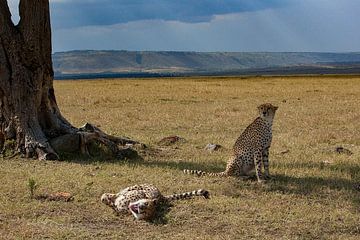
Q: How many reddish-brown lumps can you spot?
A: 2